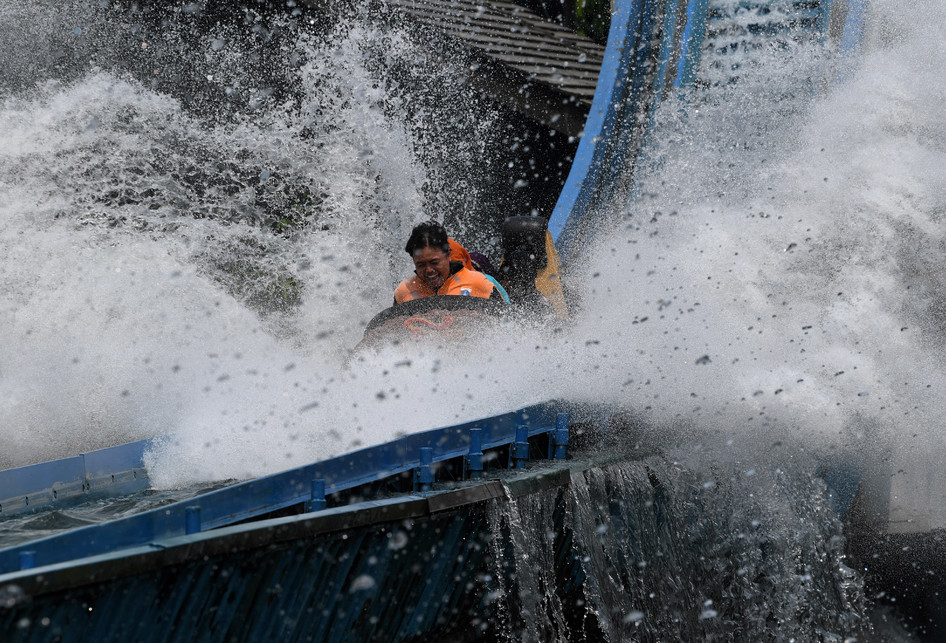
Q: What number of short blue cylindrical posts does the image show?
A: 7